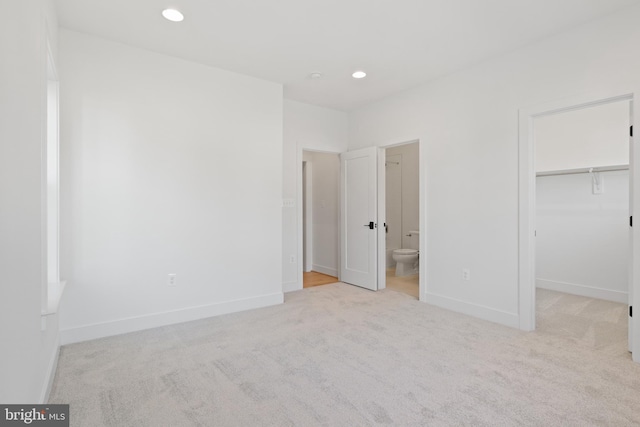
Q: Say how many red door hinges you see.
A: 0